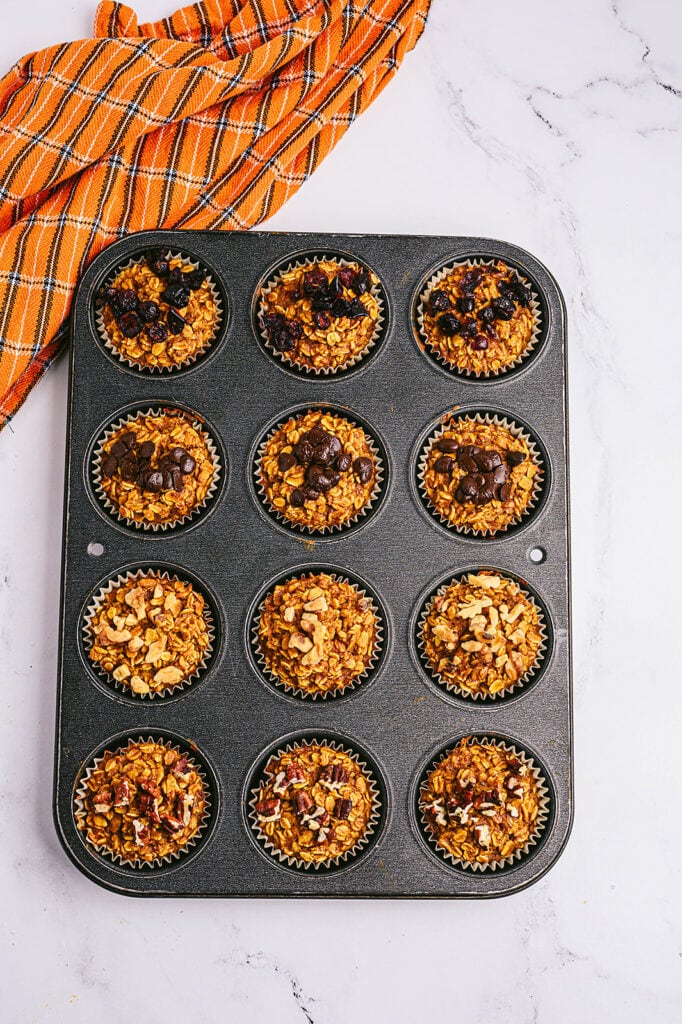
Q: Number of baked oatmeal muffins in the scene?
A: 12